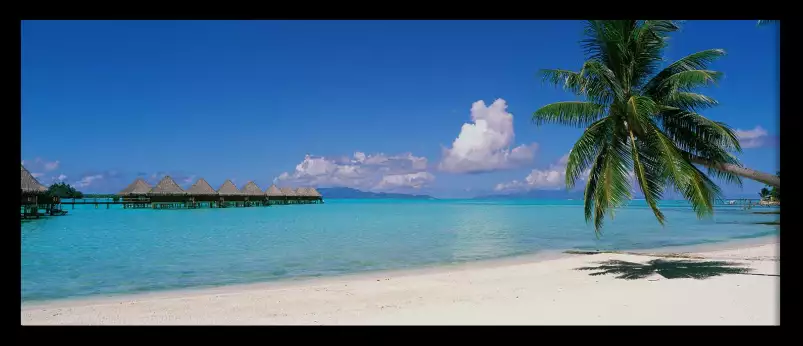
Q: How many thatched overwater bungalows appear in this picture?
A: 10